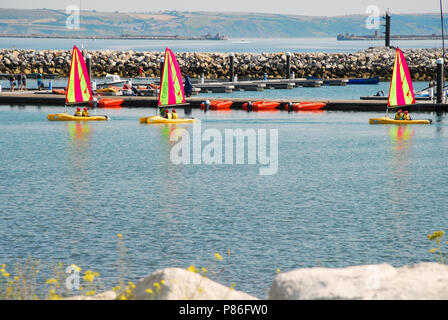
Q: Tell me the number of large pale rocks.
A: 2